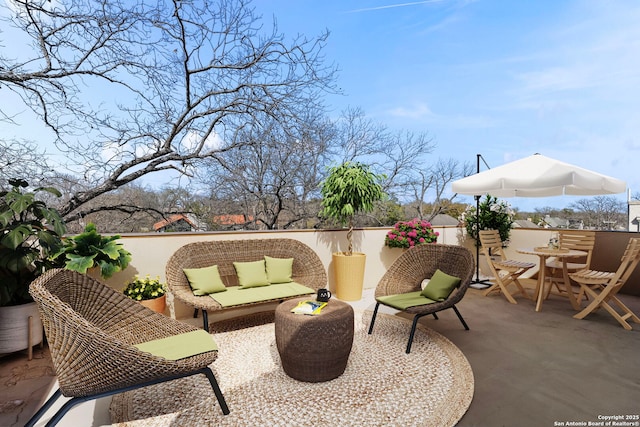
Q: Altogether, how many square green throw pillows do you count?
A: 4